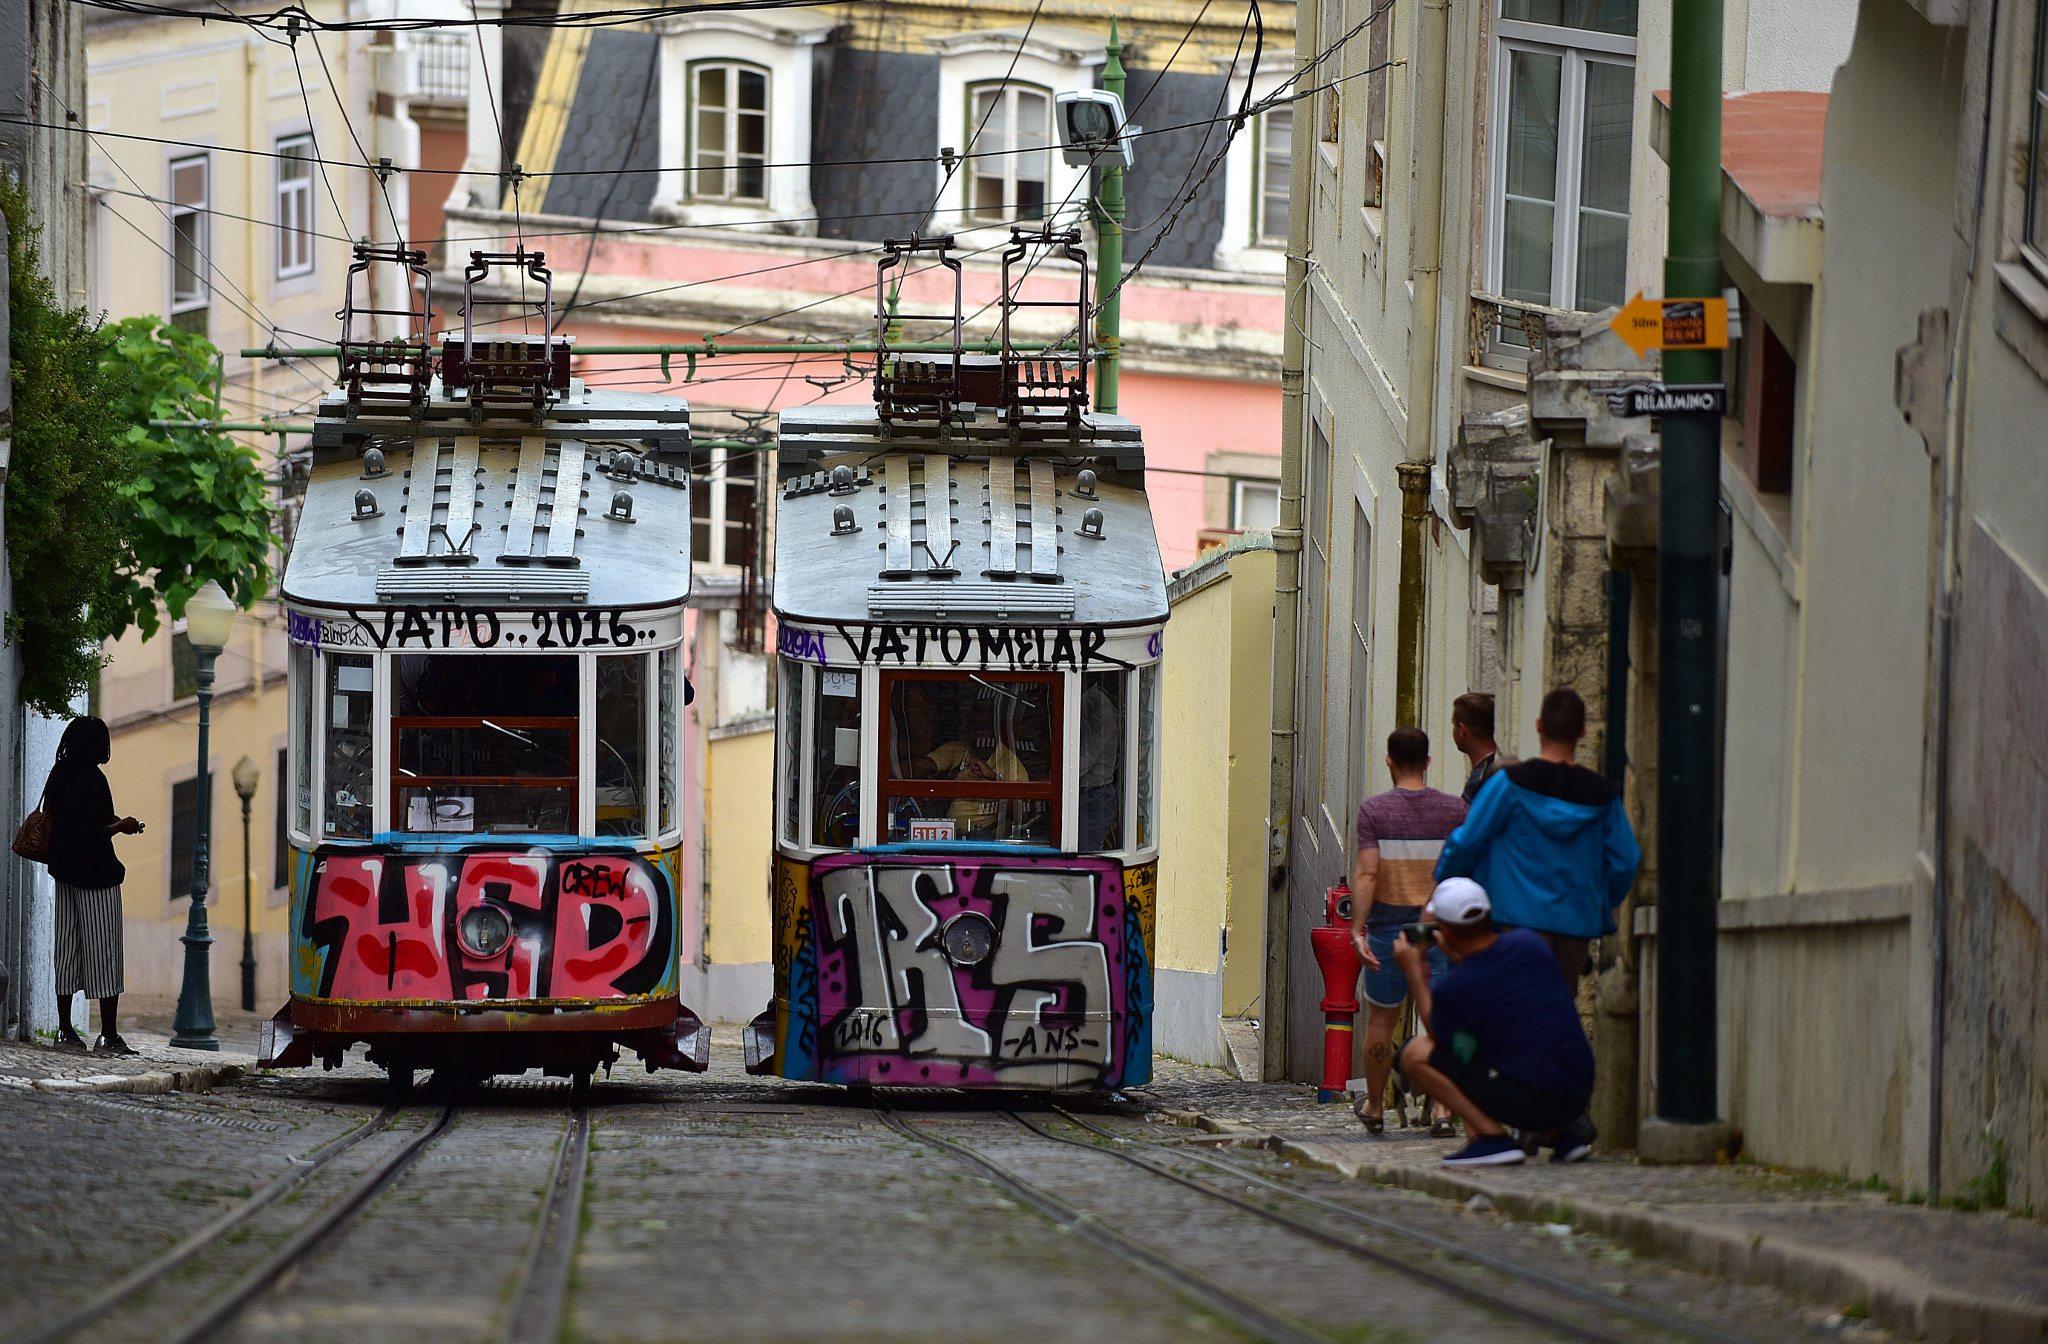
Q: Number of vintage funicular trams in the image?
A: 2